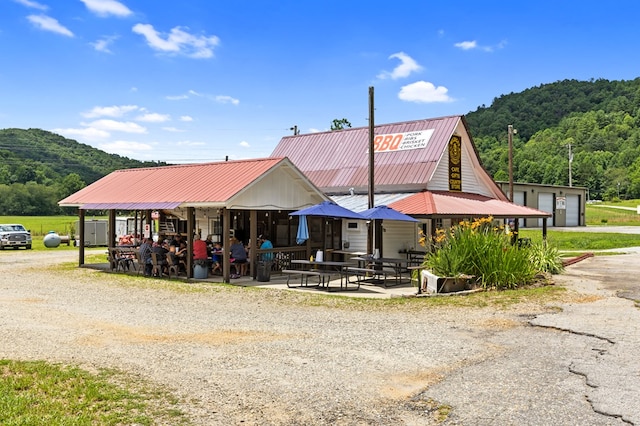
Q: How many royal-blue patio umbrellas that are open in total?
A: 2